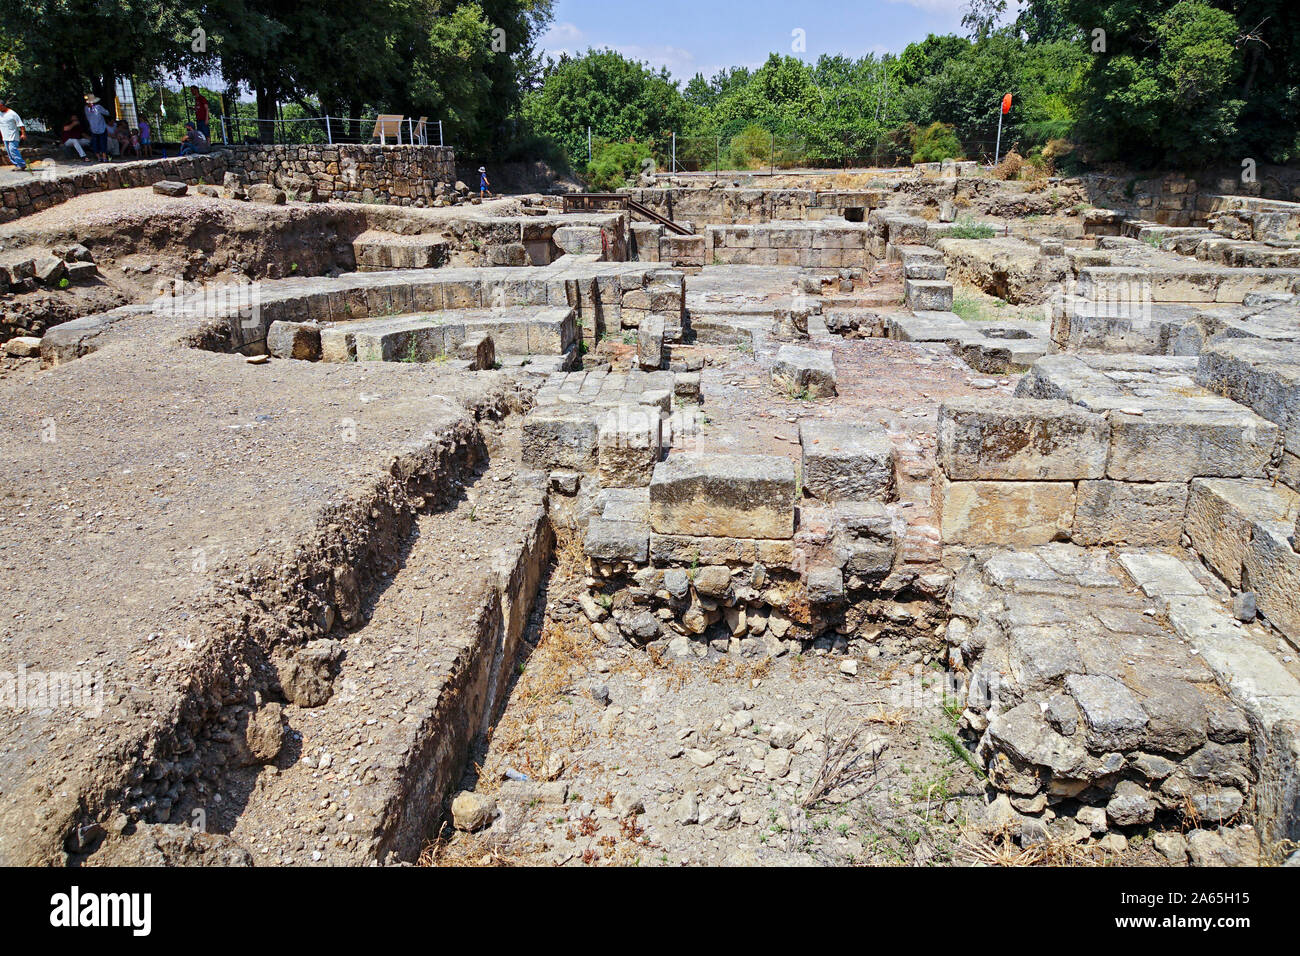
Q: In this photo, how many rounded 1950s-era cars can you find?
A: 0